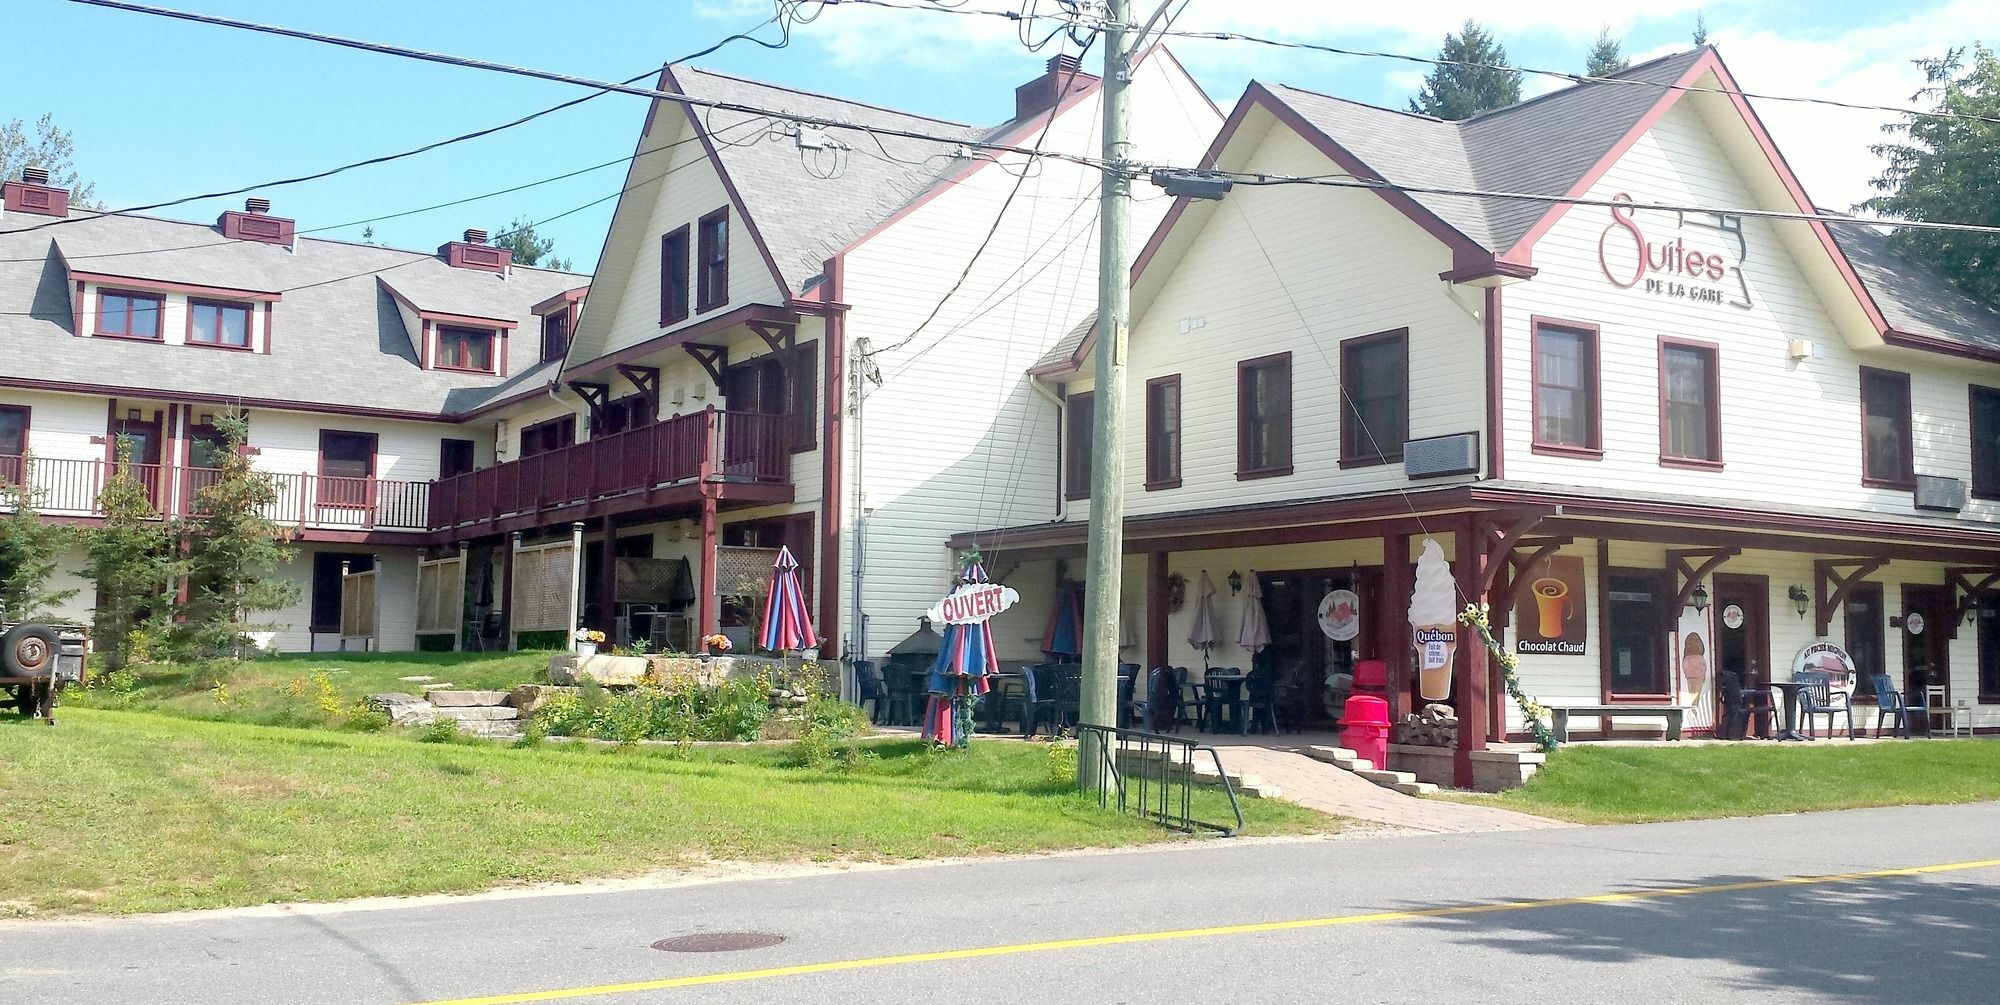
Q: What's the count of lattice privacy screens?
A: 5